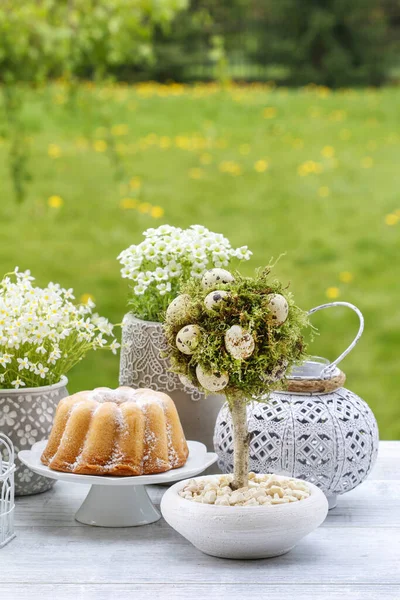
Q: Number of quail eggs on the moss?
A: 8